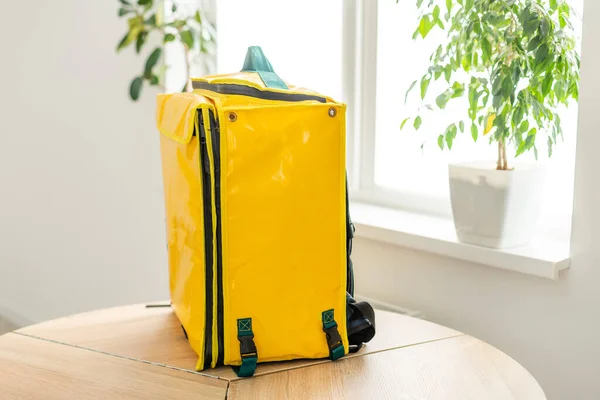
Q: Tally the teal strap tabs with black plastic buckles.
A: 2